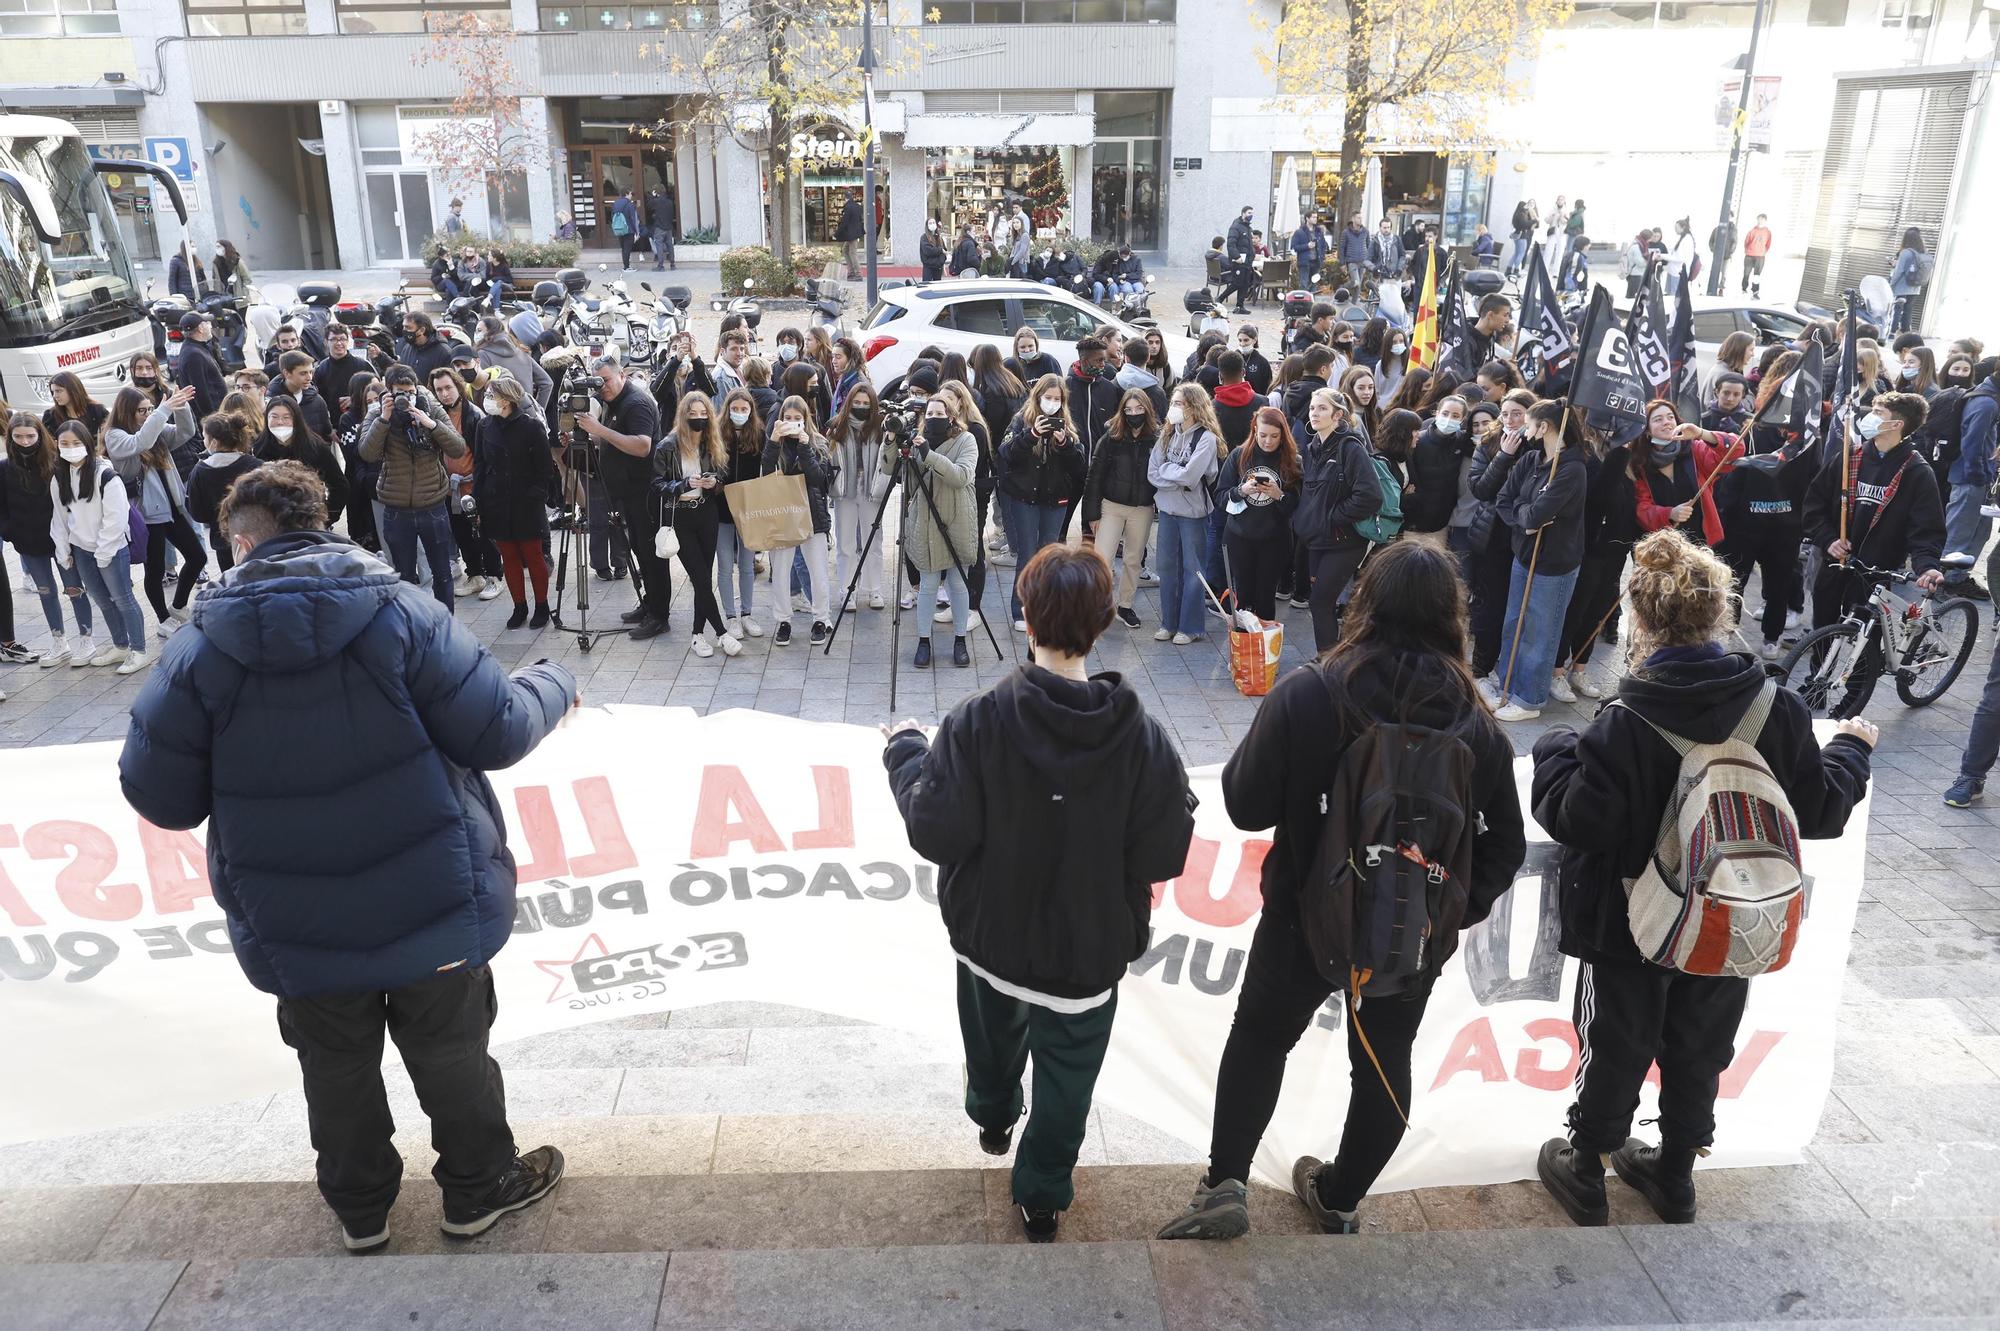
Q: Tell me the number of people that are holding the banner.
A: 4